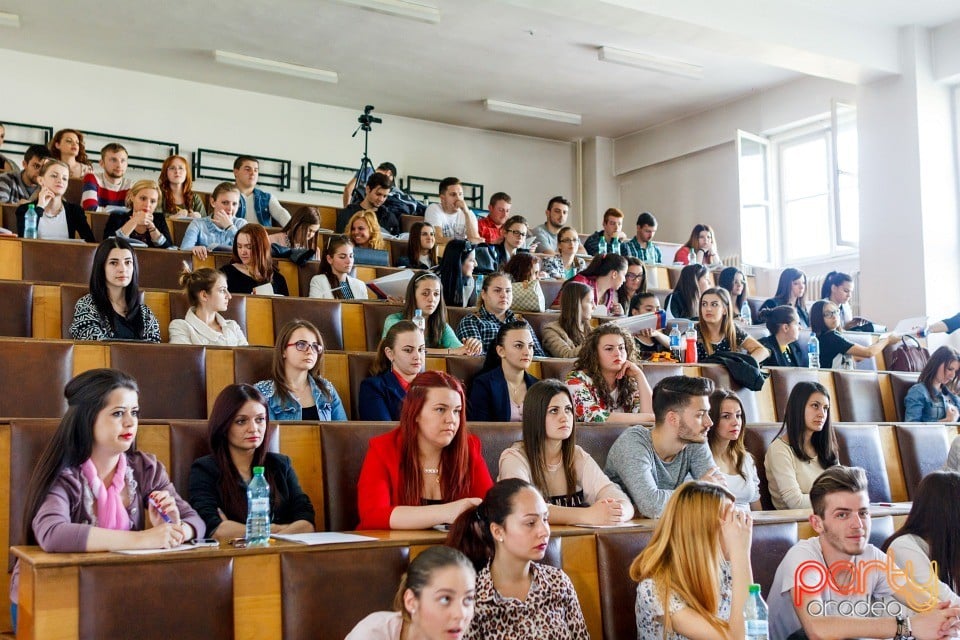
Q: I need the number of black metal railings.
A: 5